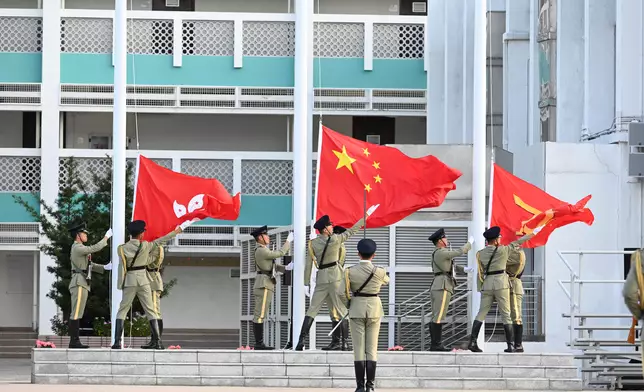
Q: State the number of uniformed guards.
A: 11